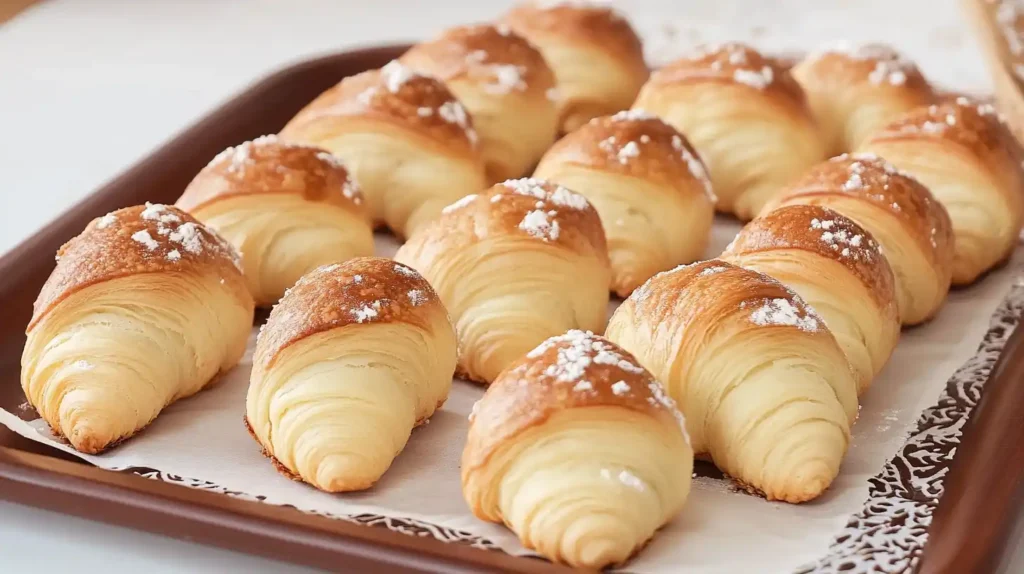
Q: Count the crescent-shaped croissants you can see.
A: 15